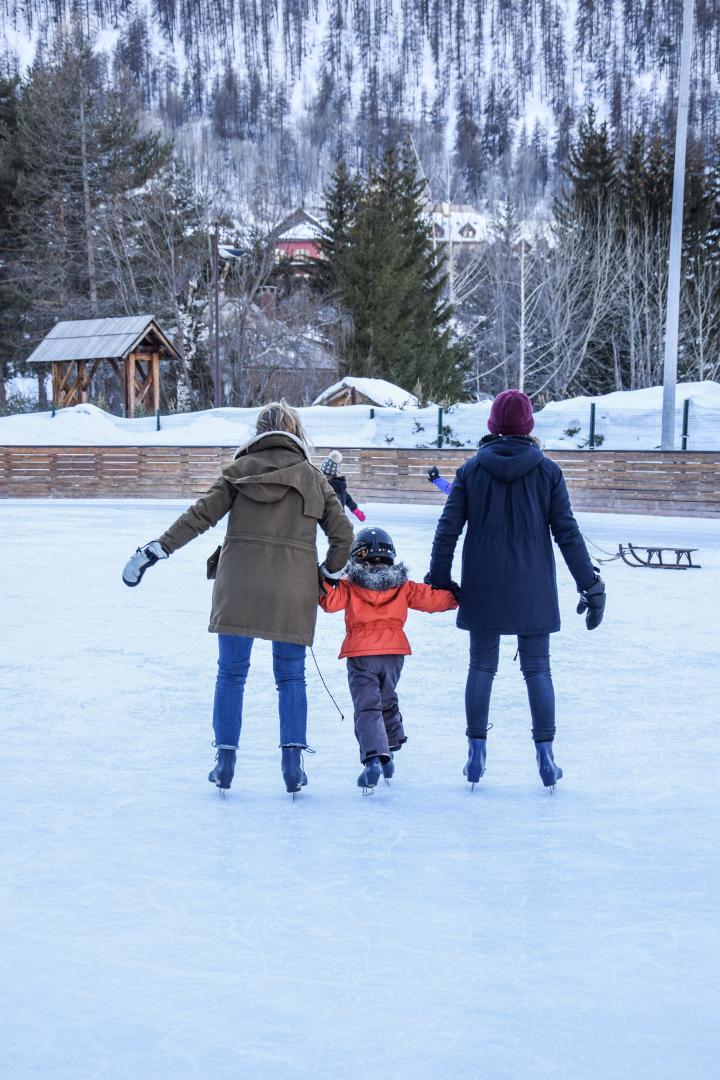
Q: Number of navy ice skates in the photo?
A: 6